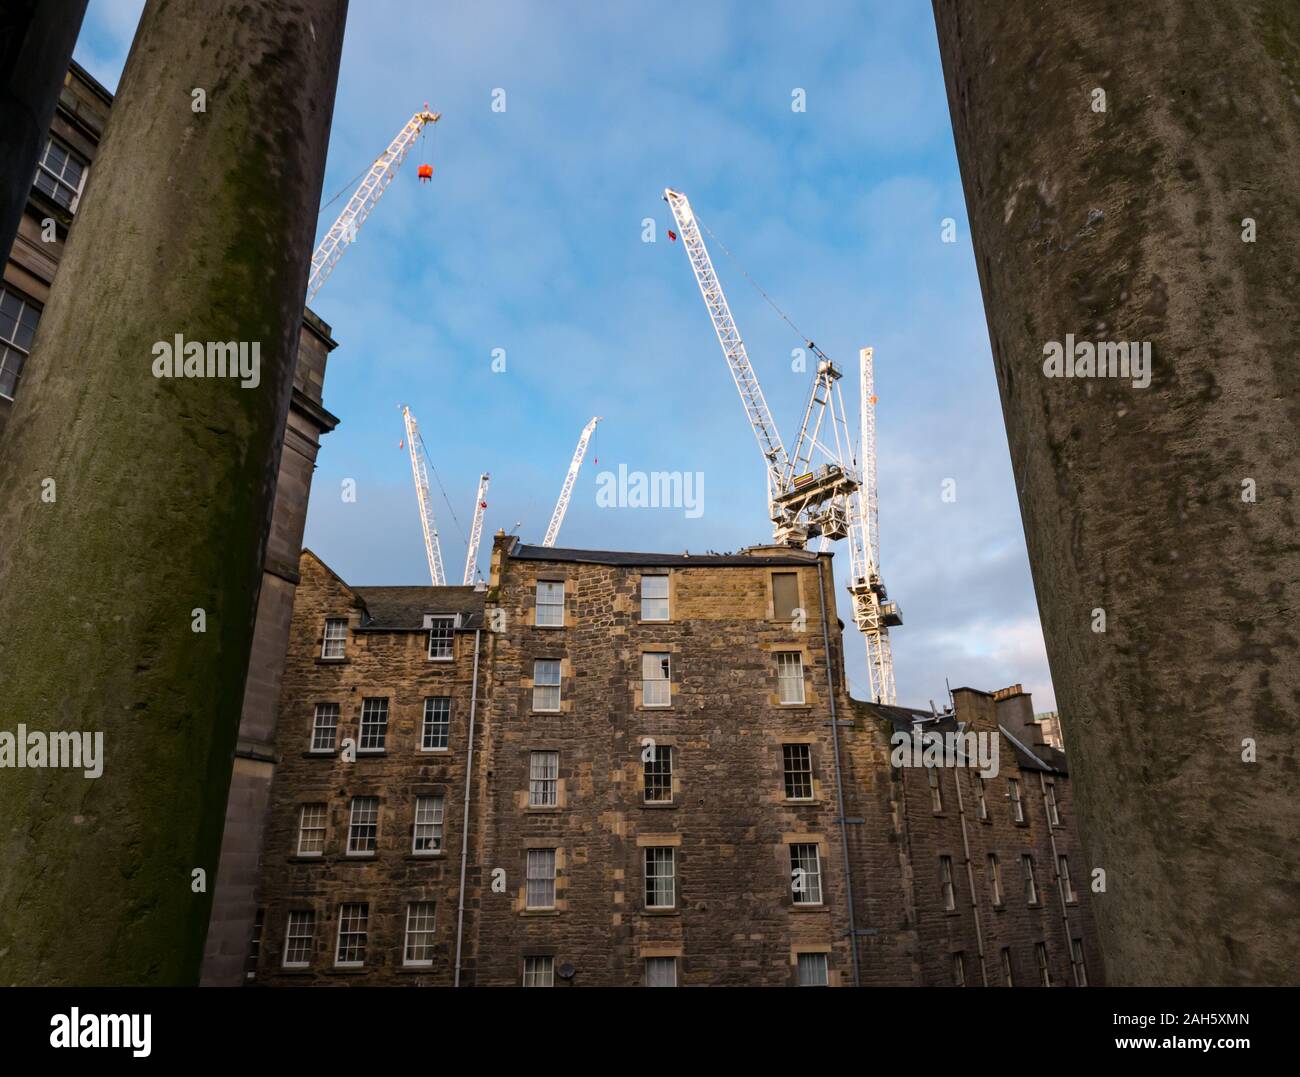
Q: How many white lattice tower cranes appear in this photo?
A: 6